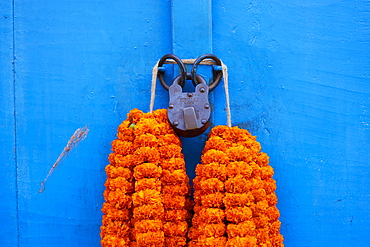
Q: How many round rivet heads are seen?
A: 6